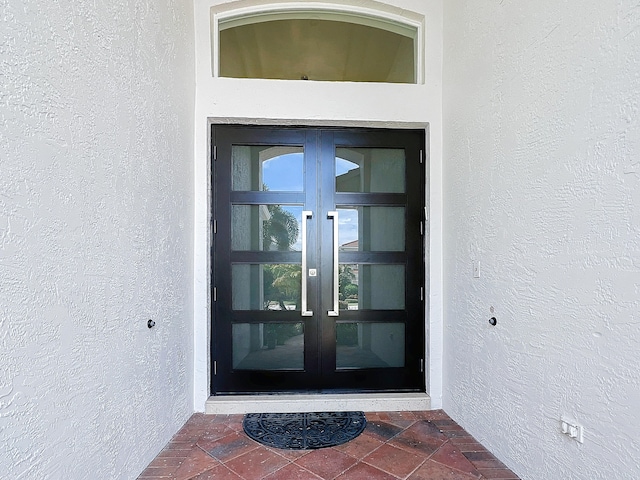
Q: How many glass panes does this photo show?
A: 9